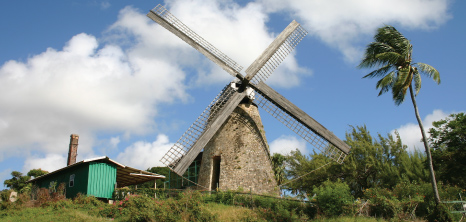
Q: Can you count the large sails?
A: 4